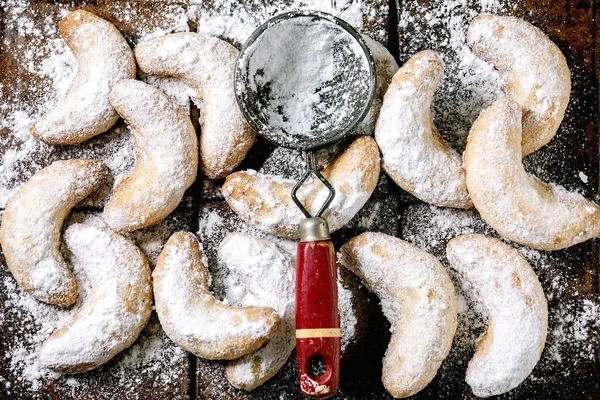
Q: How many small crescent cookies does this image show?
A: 14